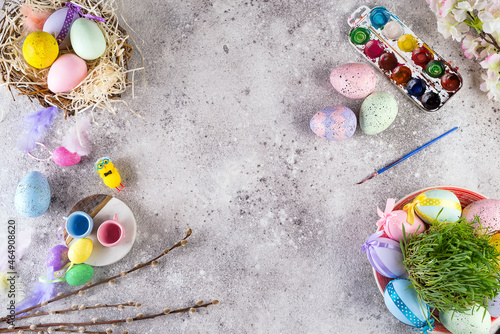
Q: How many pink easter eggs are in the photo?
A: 5